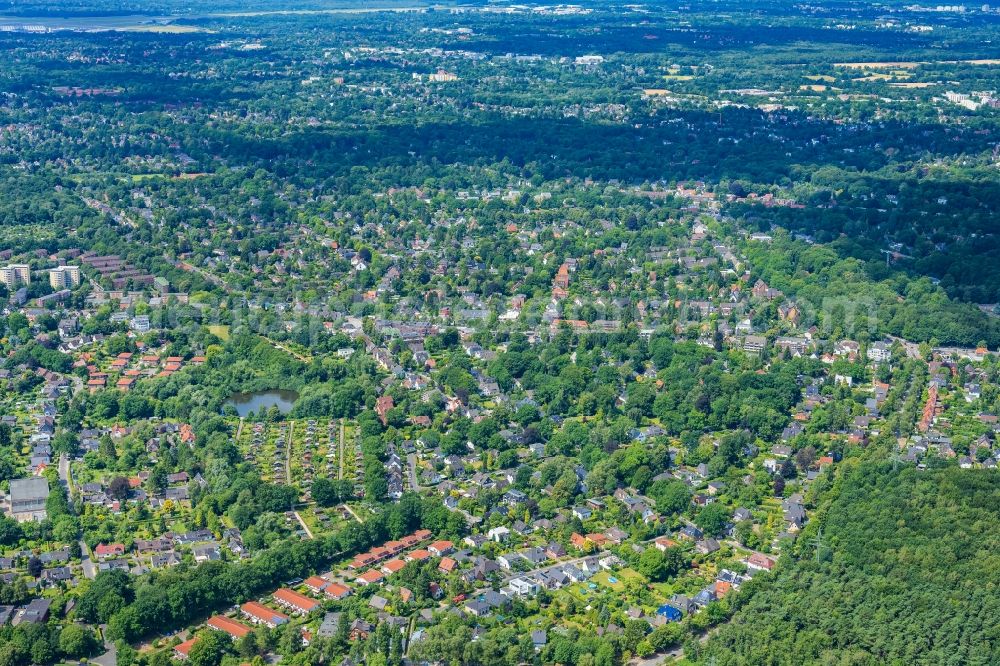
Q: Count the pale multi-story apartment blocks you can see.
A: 2